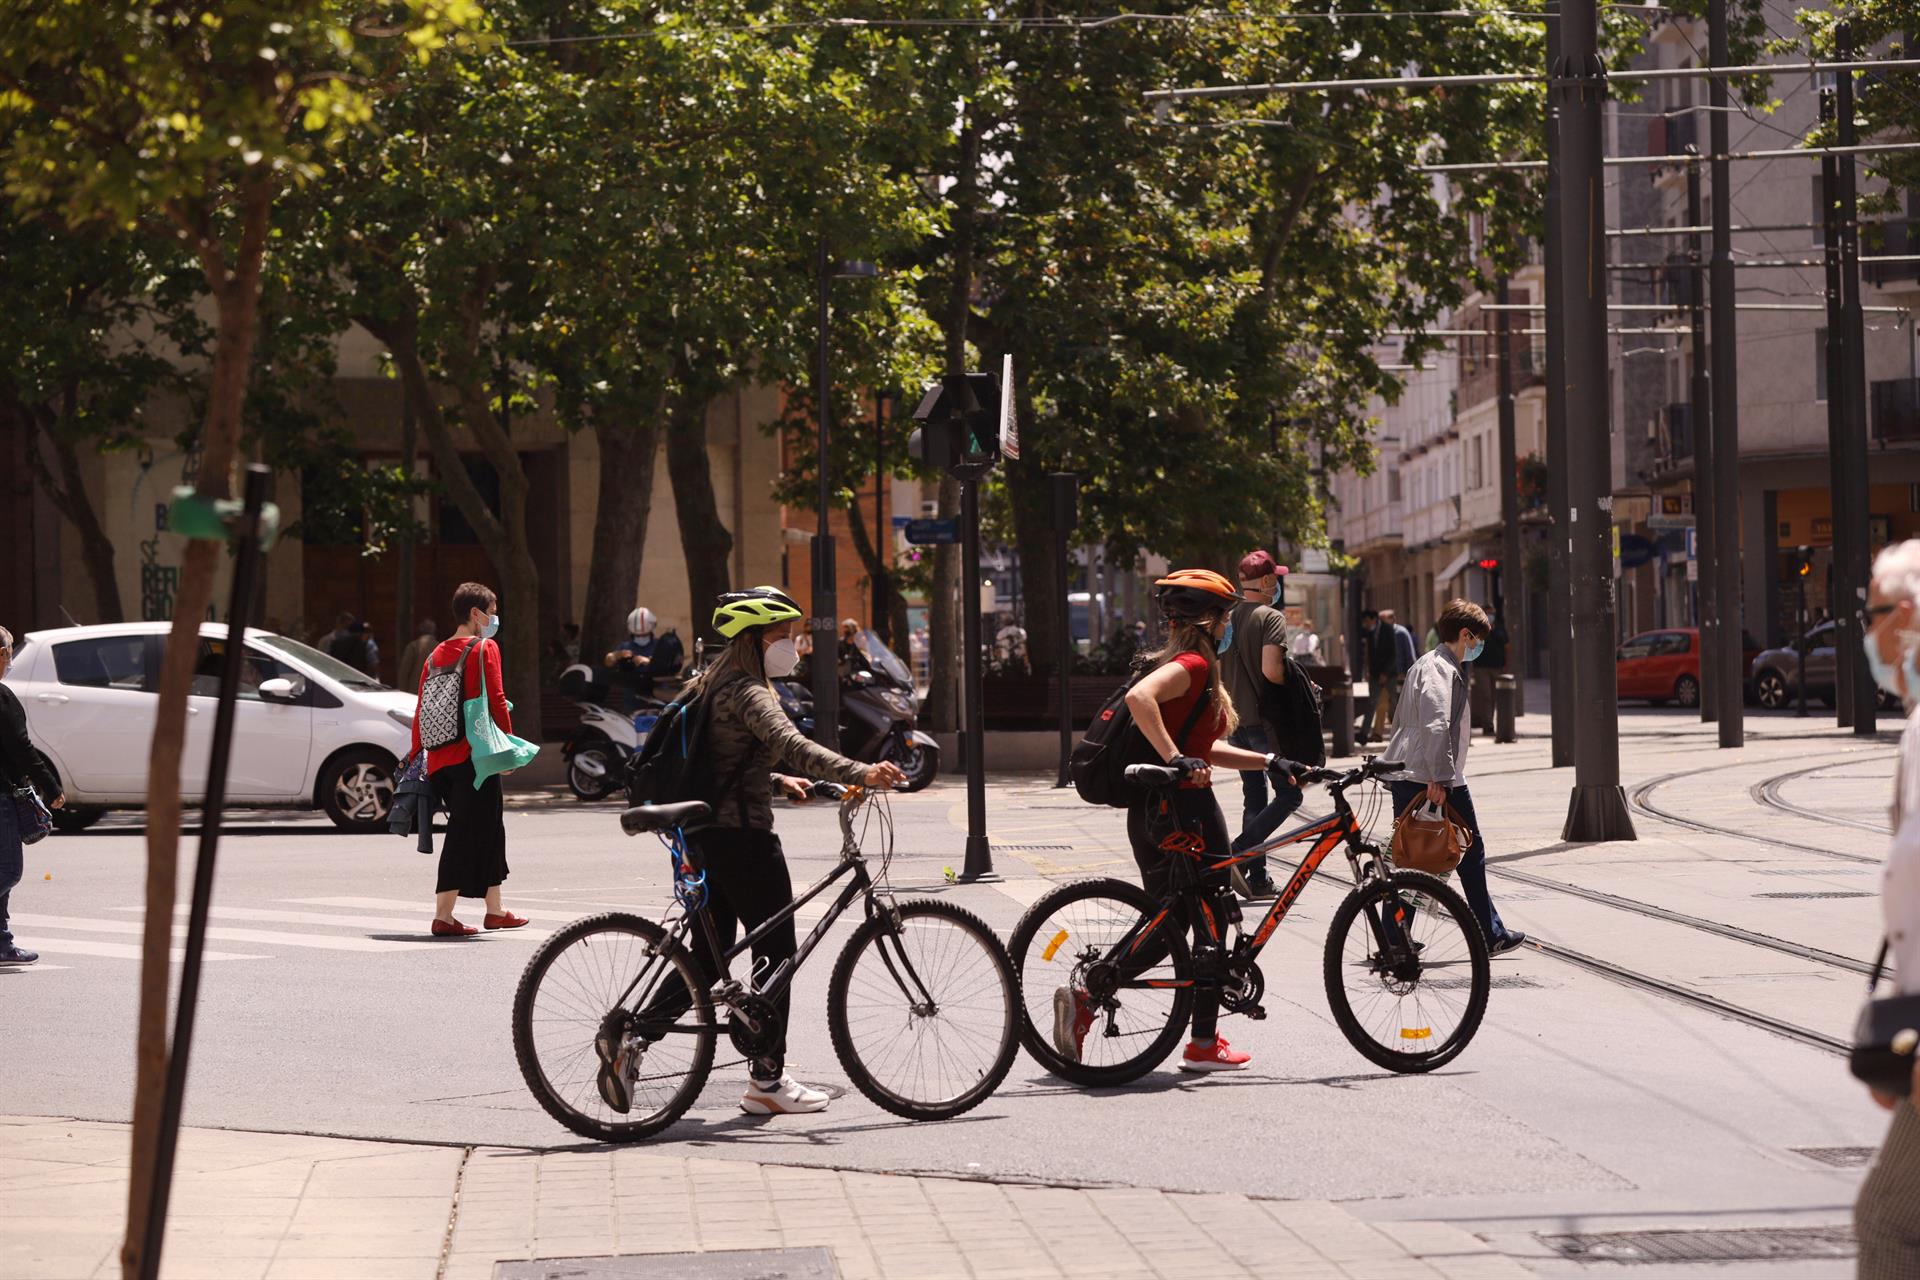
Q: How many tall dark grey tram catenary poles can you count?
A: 7